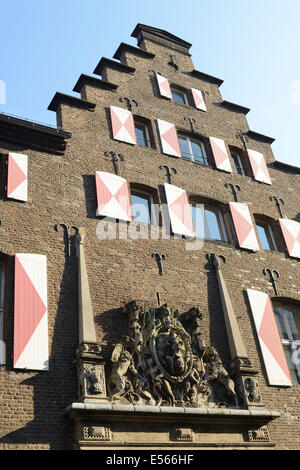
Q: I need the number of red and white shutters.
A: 13